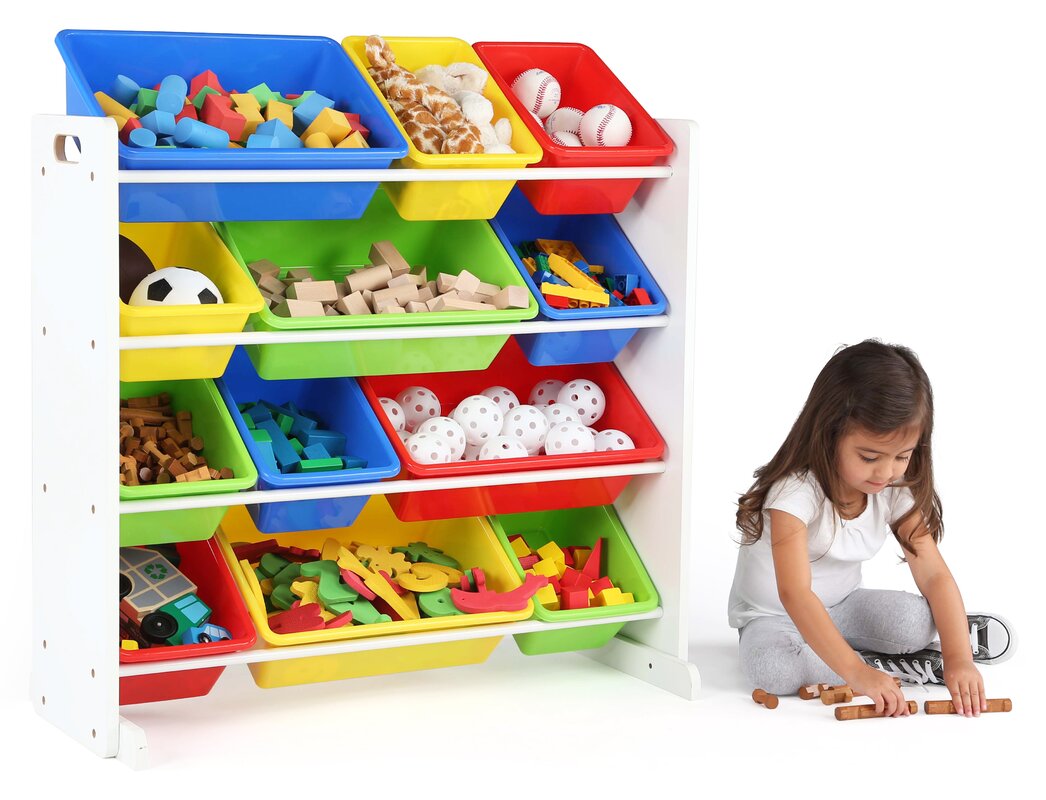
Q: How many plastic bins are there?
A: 12